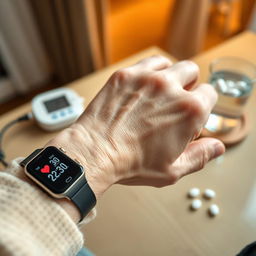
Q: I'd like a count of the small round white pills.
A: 4